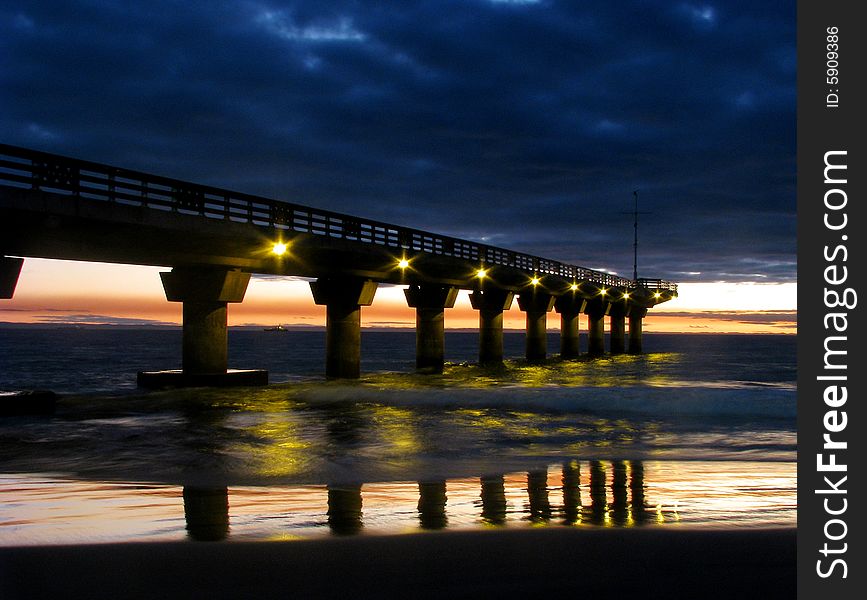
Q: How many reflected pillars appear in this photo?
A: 9